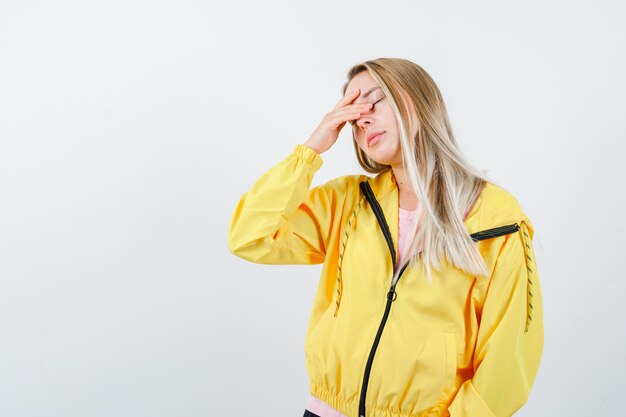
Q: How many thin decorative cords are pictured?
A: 2